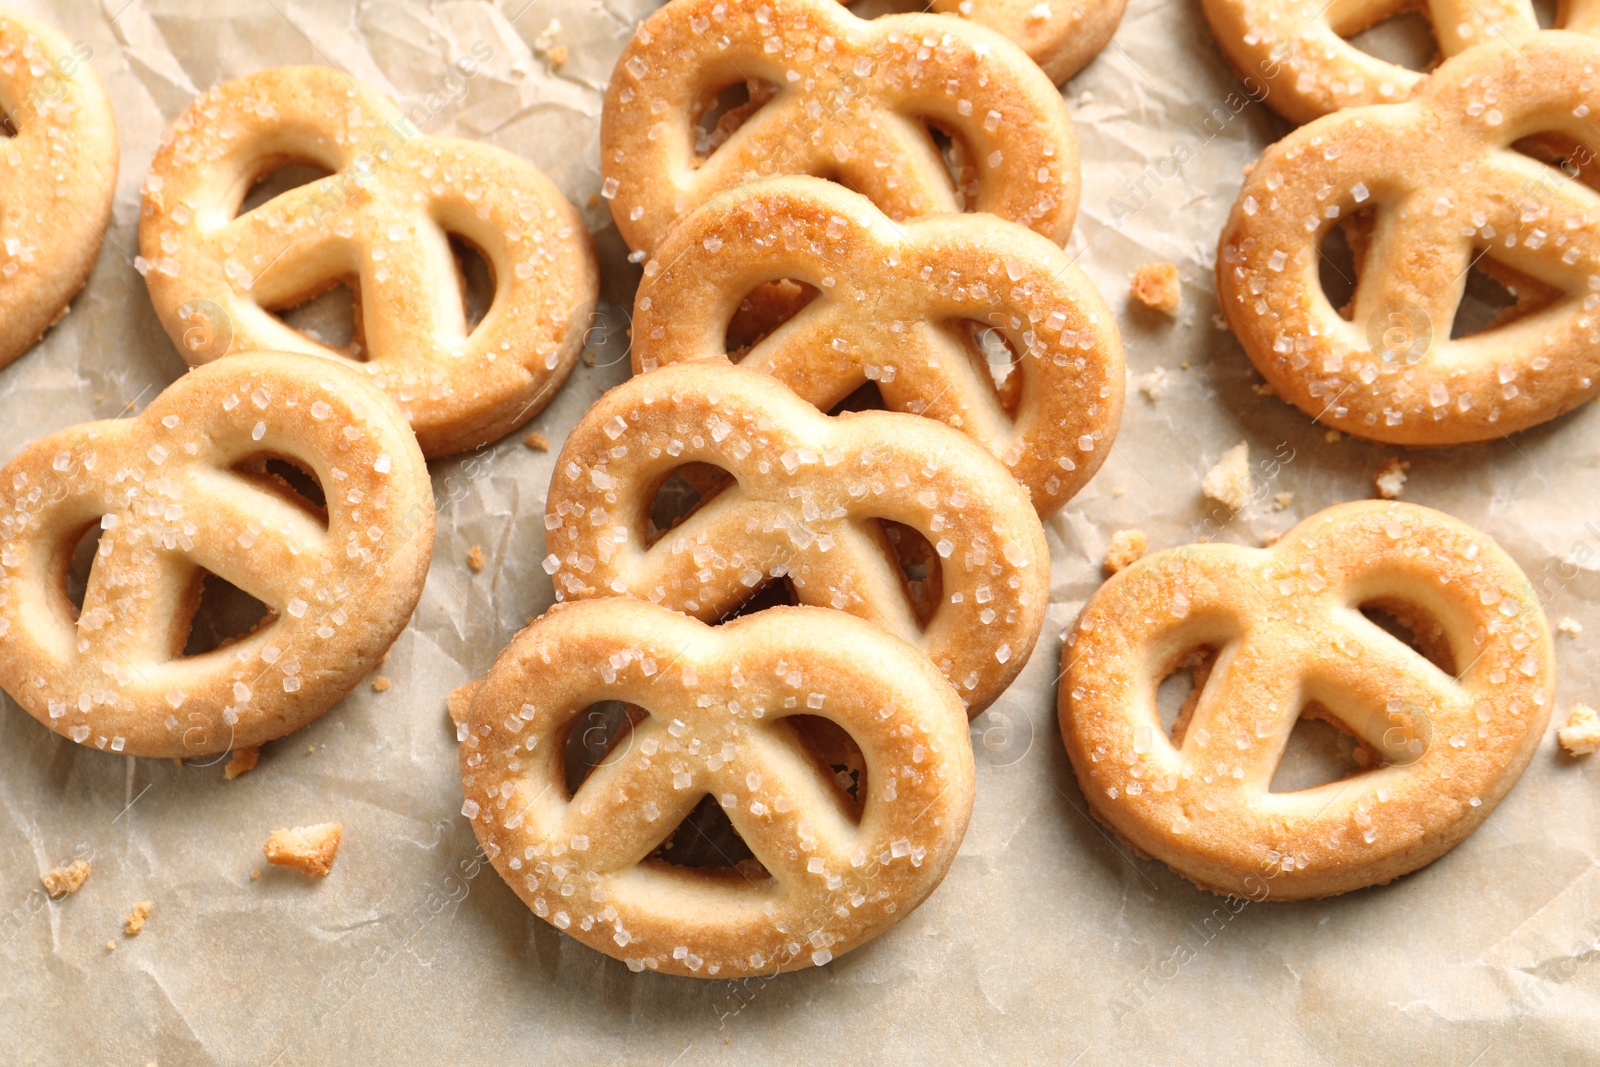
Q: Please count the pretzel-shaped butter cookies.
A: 11